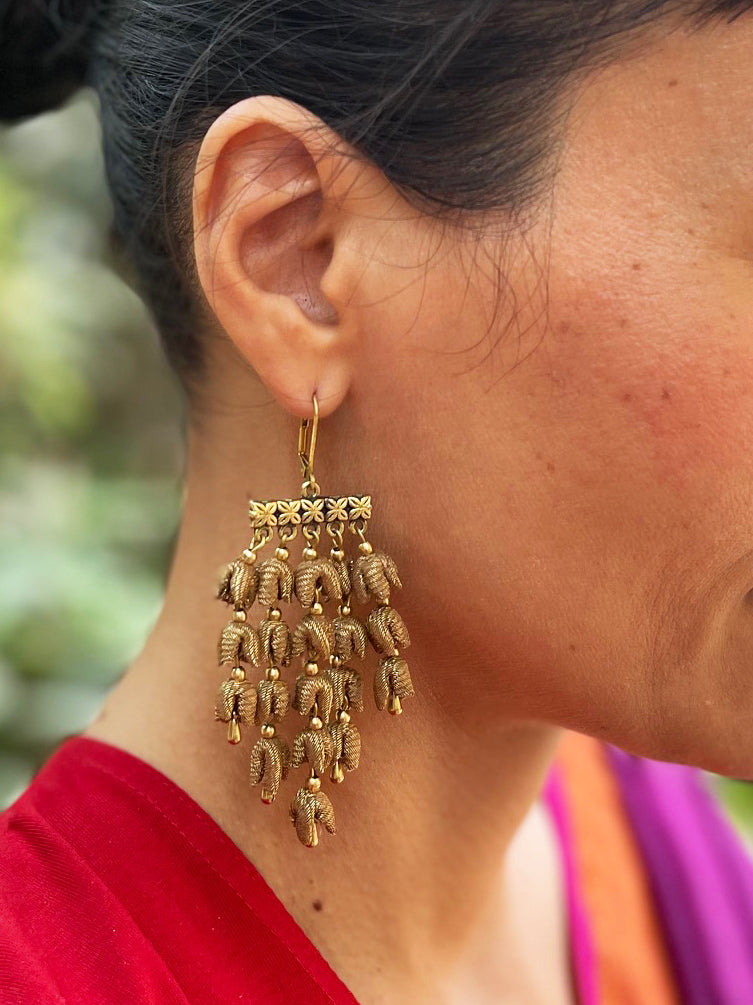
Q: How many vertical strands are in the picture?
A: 5